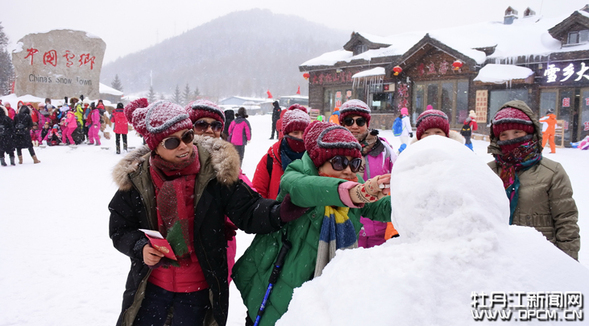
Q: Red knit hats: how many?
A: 7